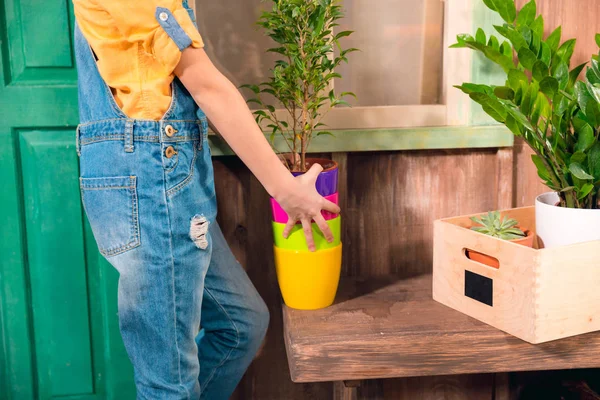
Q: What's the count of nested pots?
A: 4